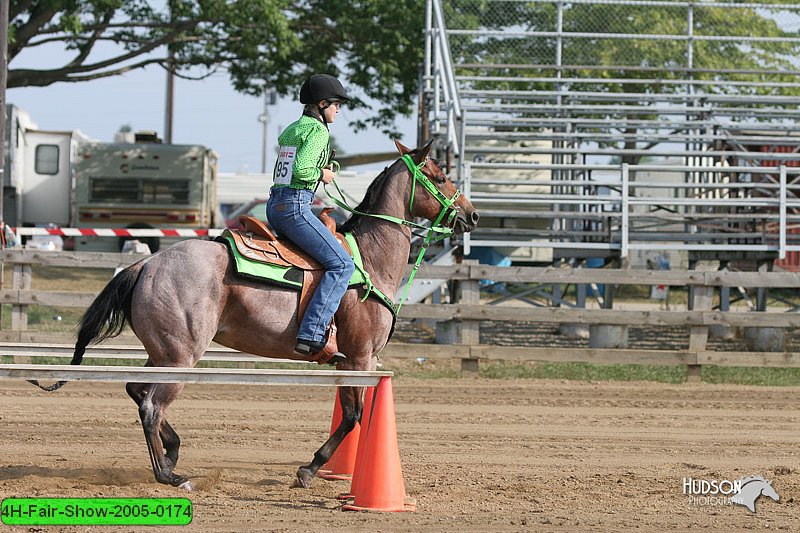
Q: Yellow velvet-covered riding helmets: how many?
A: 0